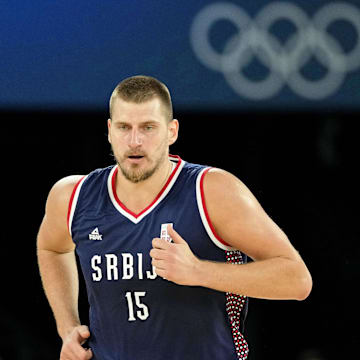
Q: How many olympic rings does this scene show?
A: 5